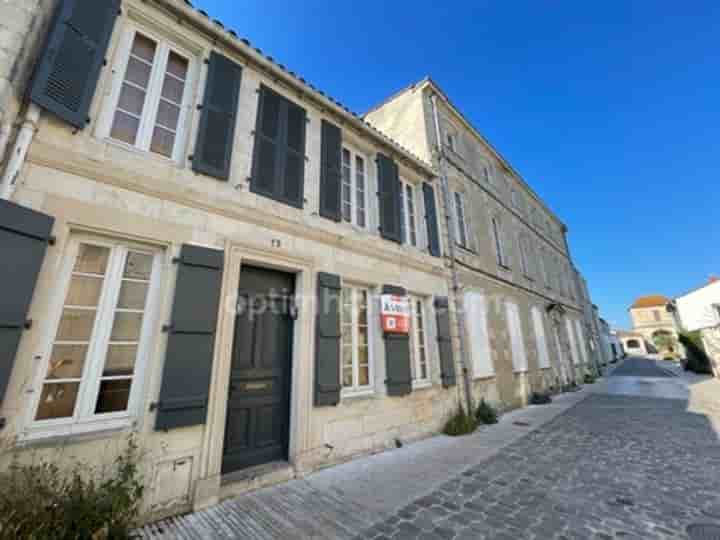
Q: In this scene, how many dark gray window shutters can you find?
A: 12